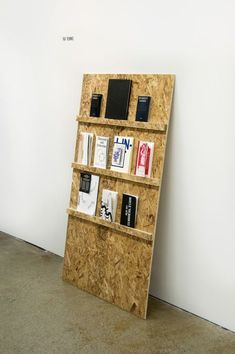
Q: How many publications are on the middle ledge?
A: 4